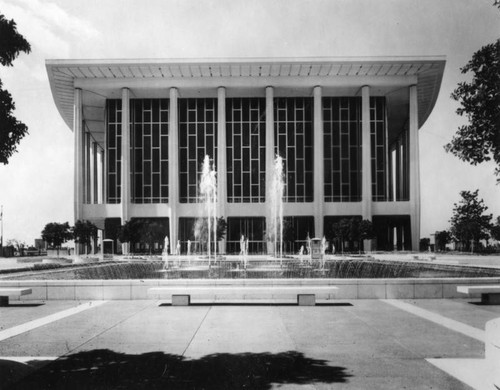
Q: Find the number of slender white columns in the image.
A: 8